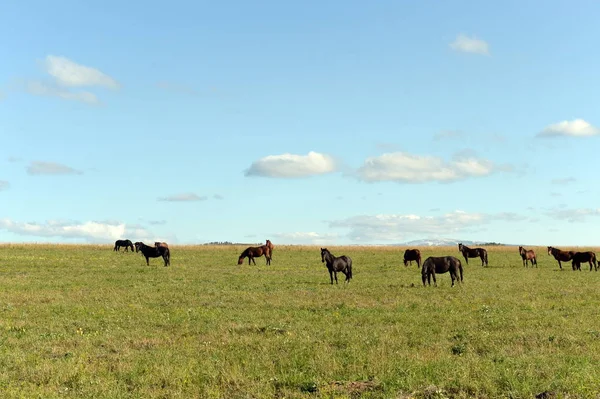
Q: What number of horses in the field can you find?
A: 12